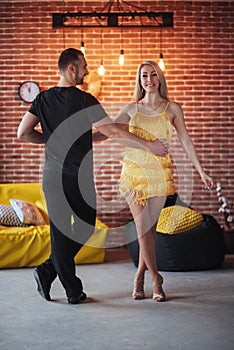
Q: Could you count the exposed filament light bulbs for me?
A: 4